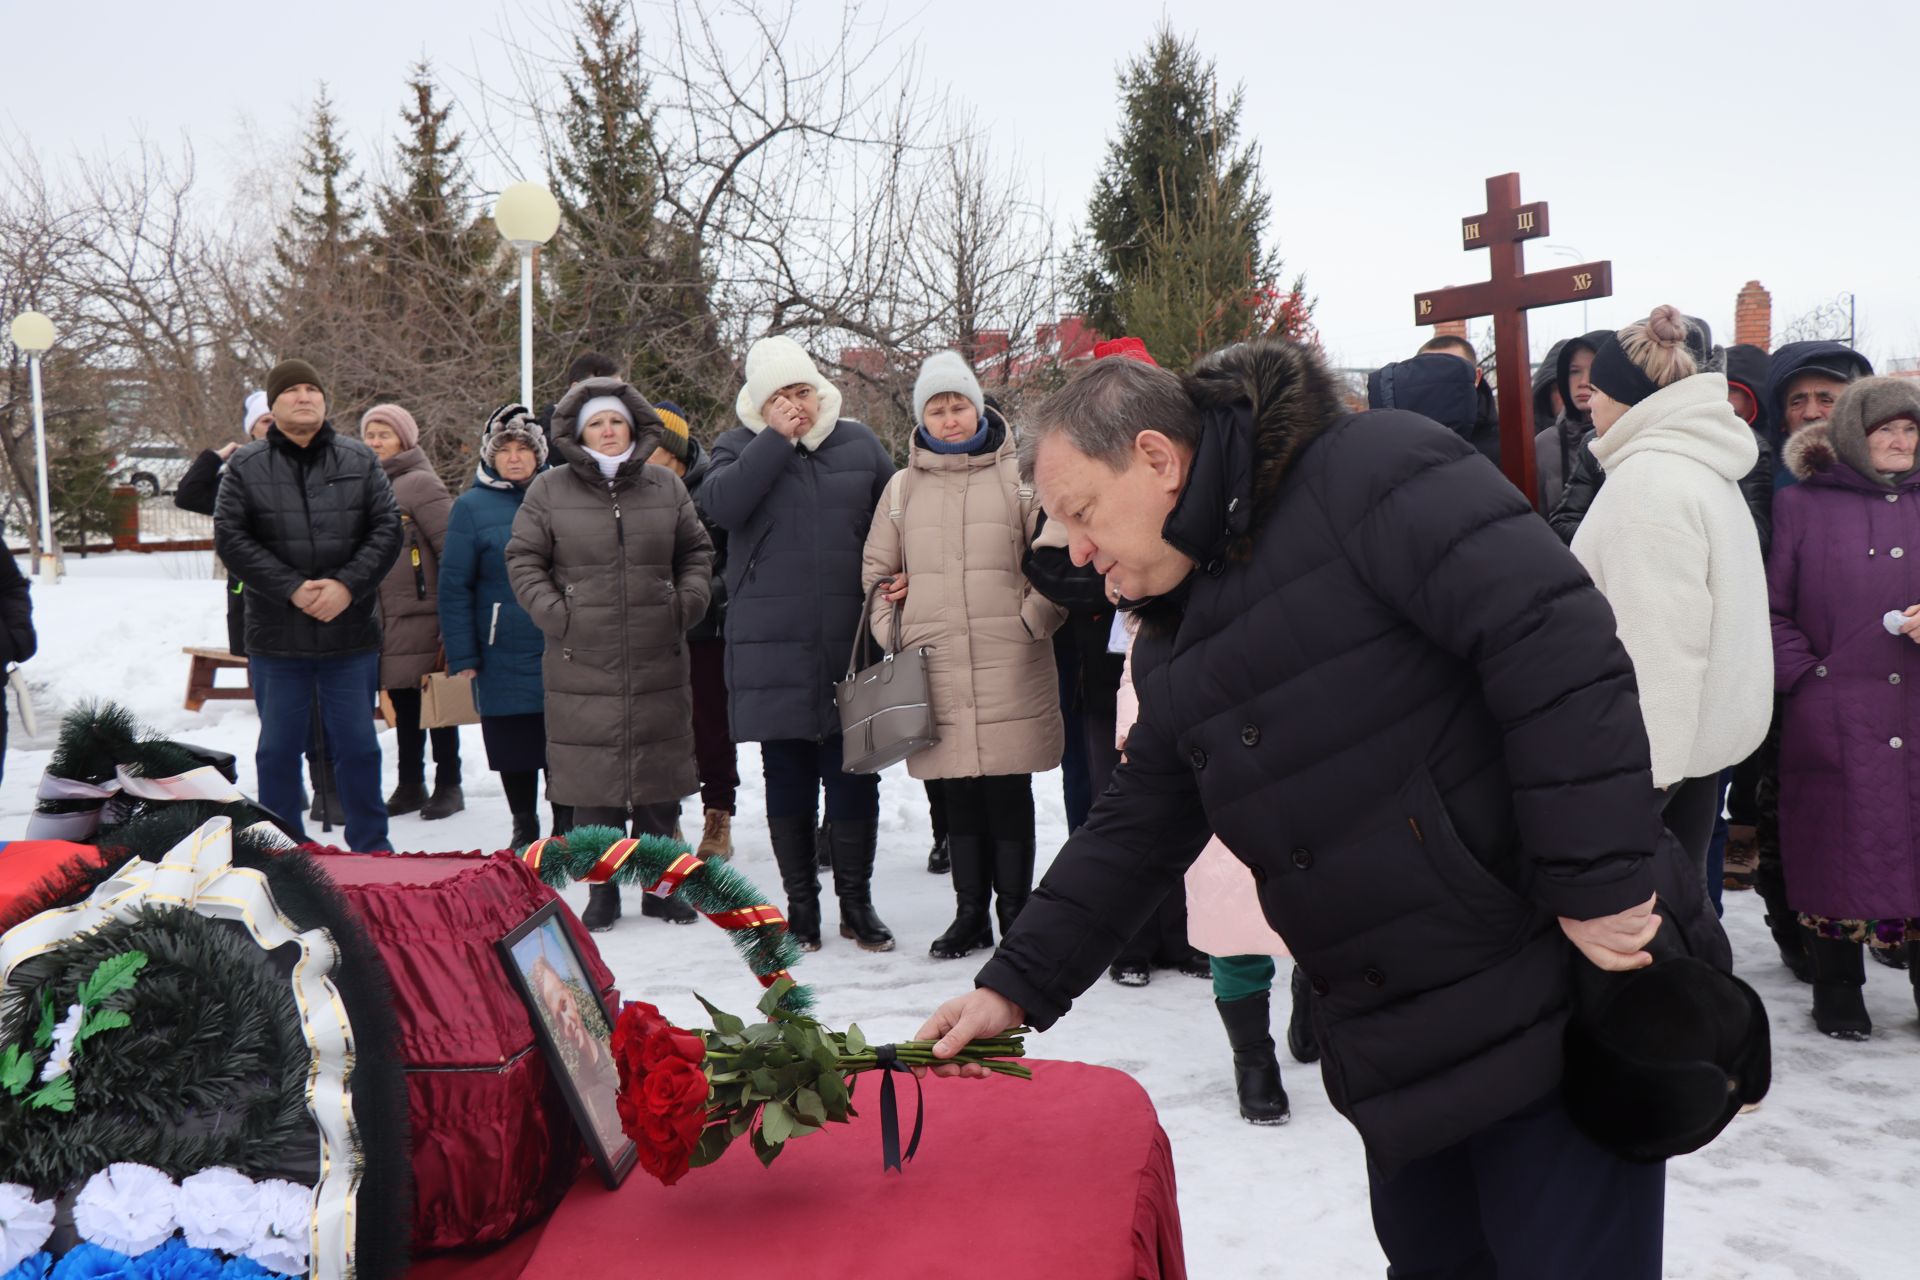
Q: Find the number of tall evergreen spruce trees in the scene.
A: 4